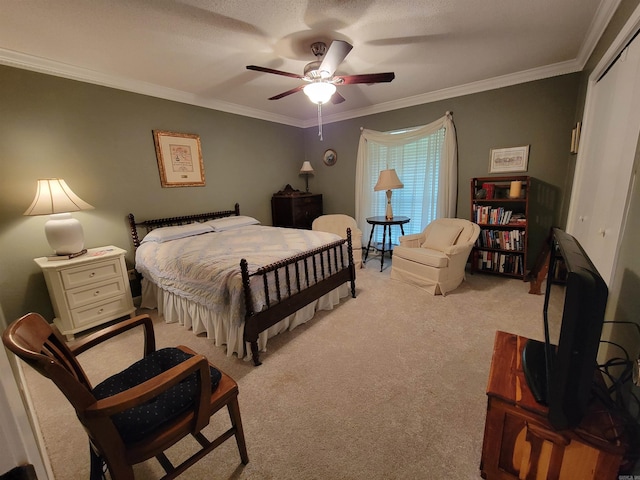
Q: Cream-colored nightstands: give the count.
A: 1